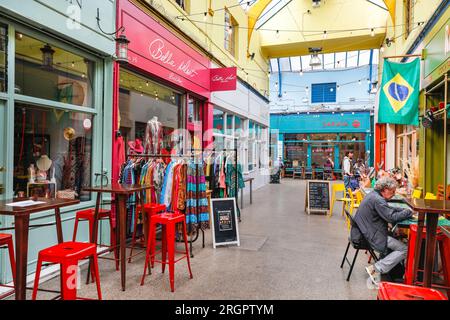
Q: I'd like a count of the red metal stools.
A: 7